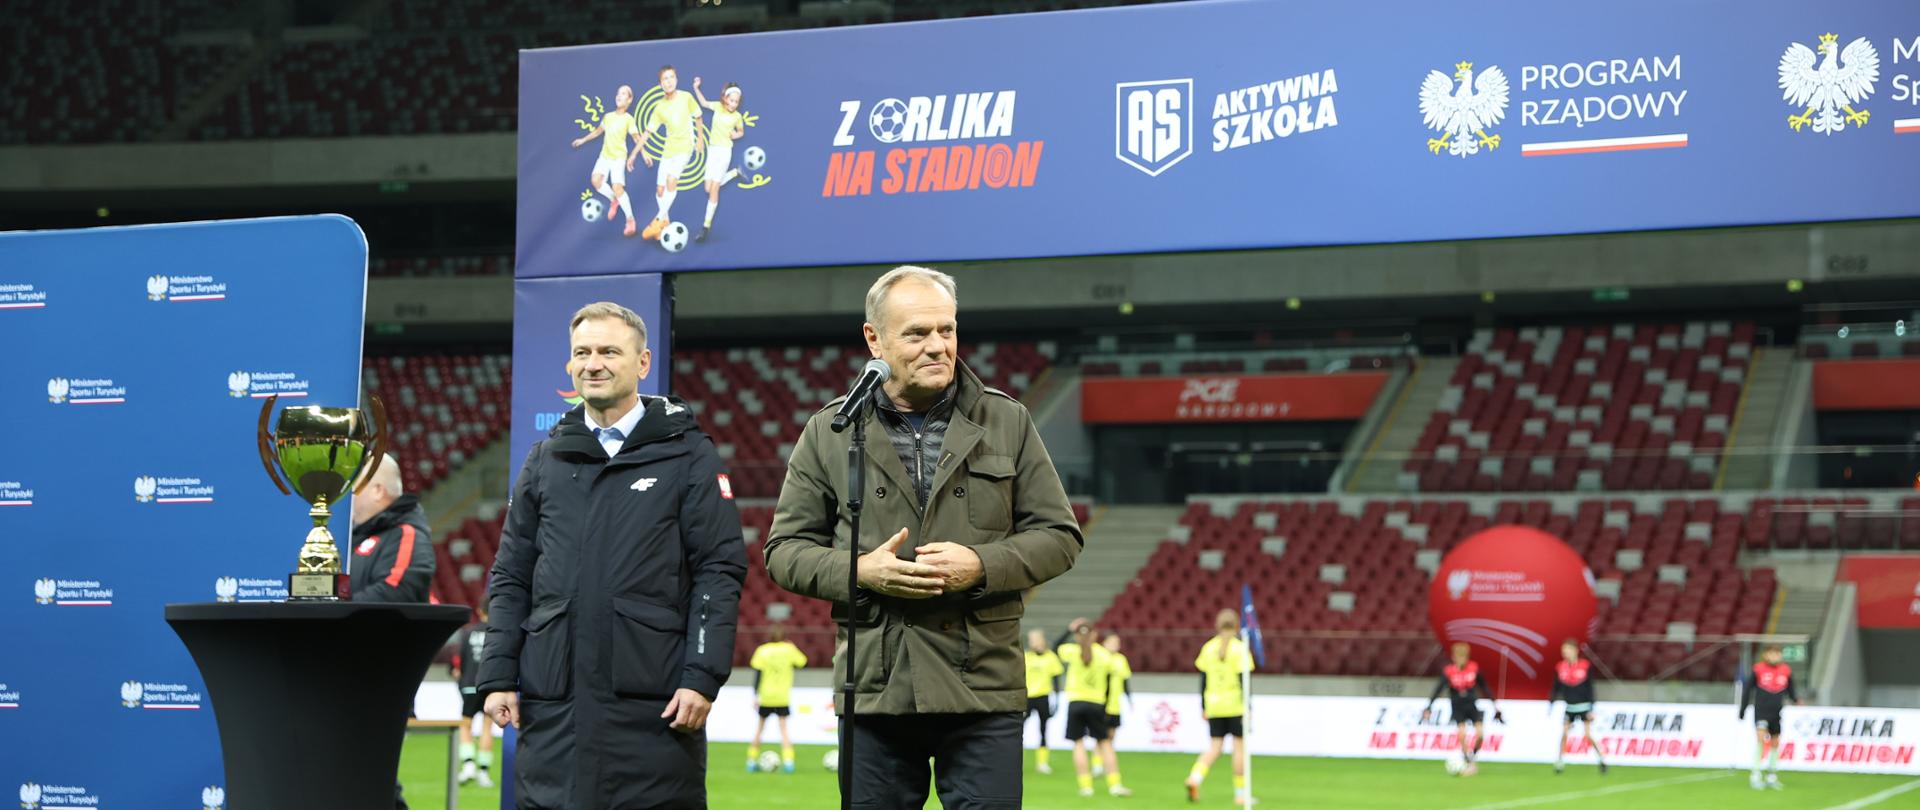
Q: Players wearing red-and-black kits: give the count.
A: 3